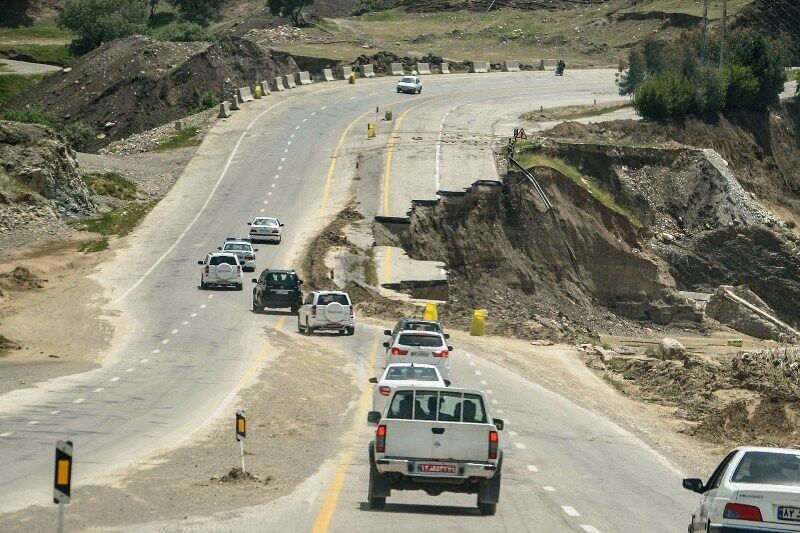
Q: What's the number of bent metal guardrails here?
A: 1